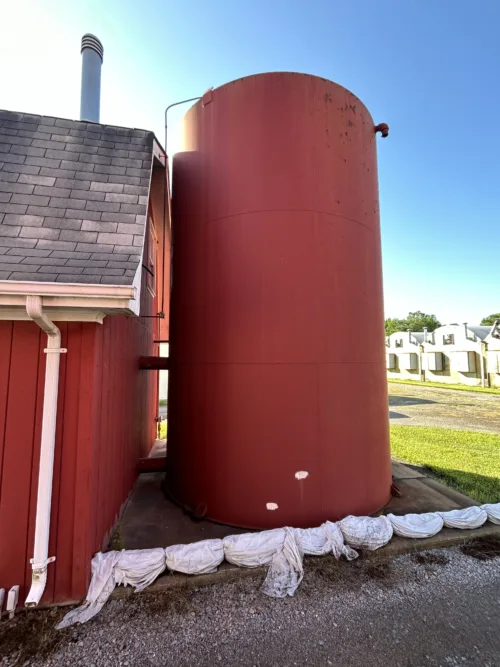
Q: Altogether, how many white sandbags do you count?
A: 8